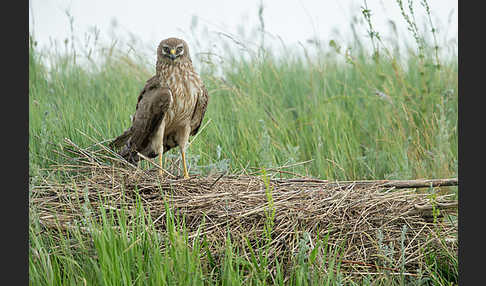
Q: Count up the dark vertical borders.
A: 2